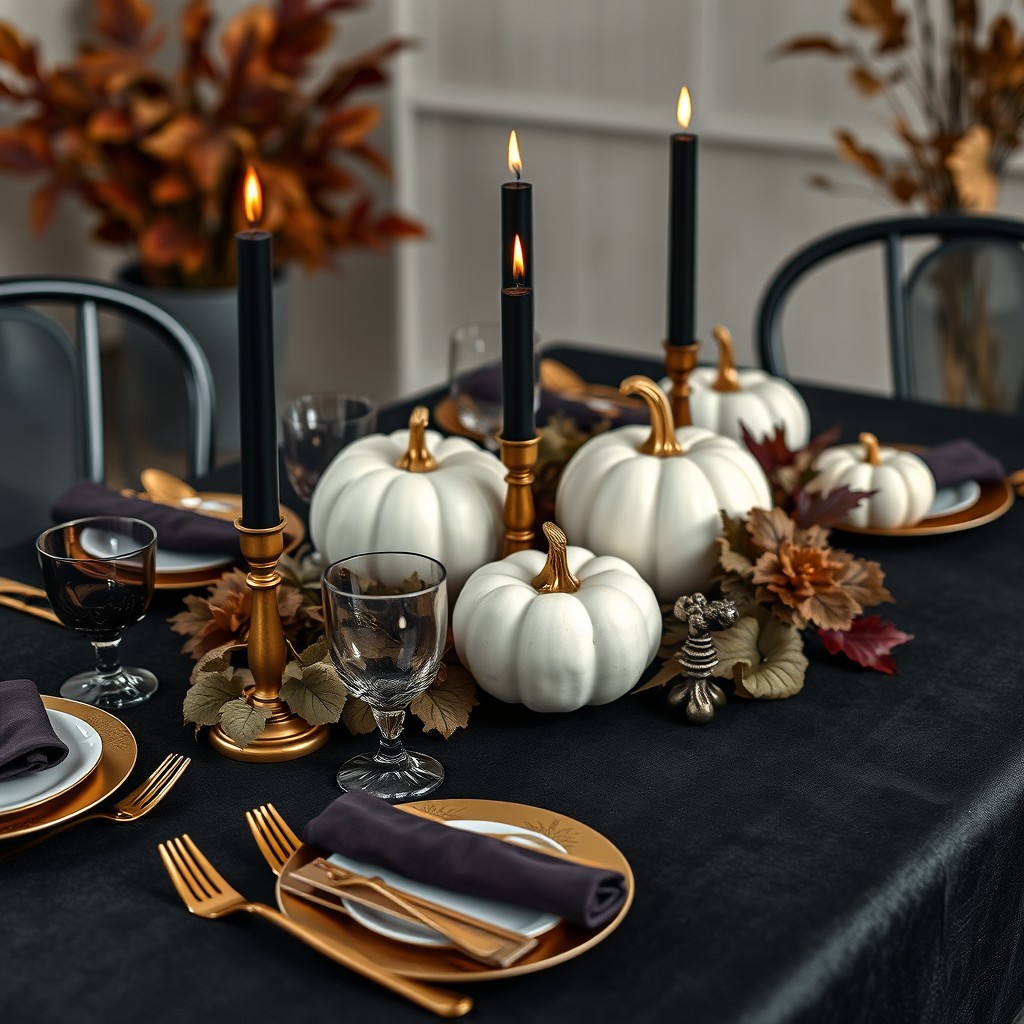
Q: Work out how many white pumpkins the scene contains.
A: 5